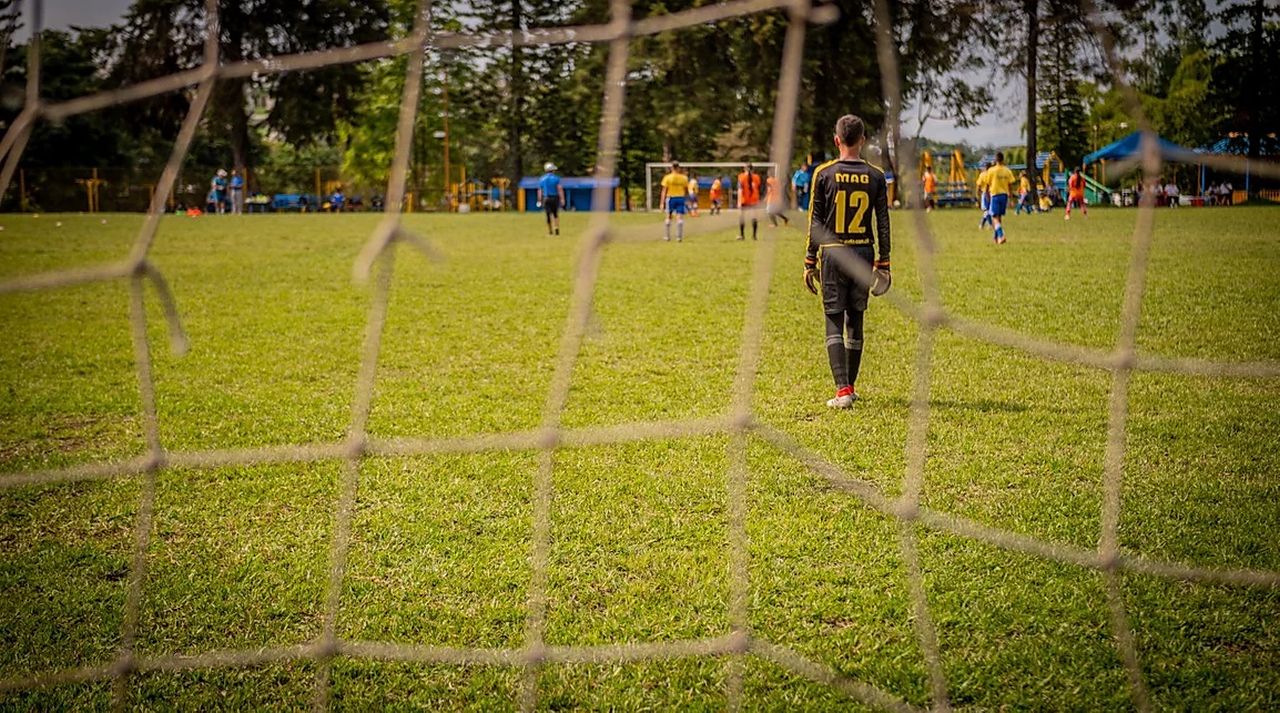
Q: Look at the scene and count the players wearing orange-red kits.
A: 5